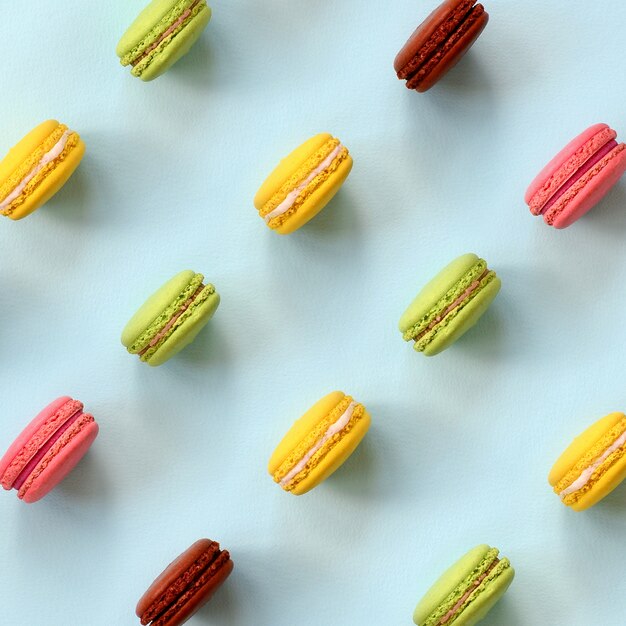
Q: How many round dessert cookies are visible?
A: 12